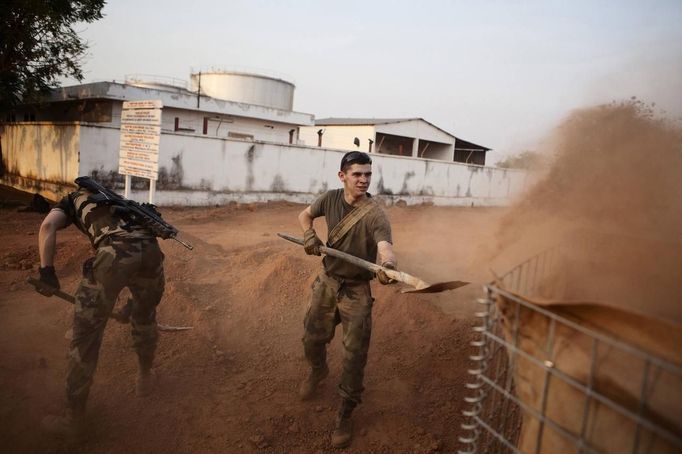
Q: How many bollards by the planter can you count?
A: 0